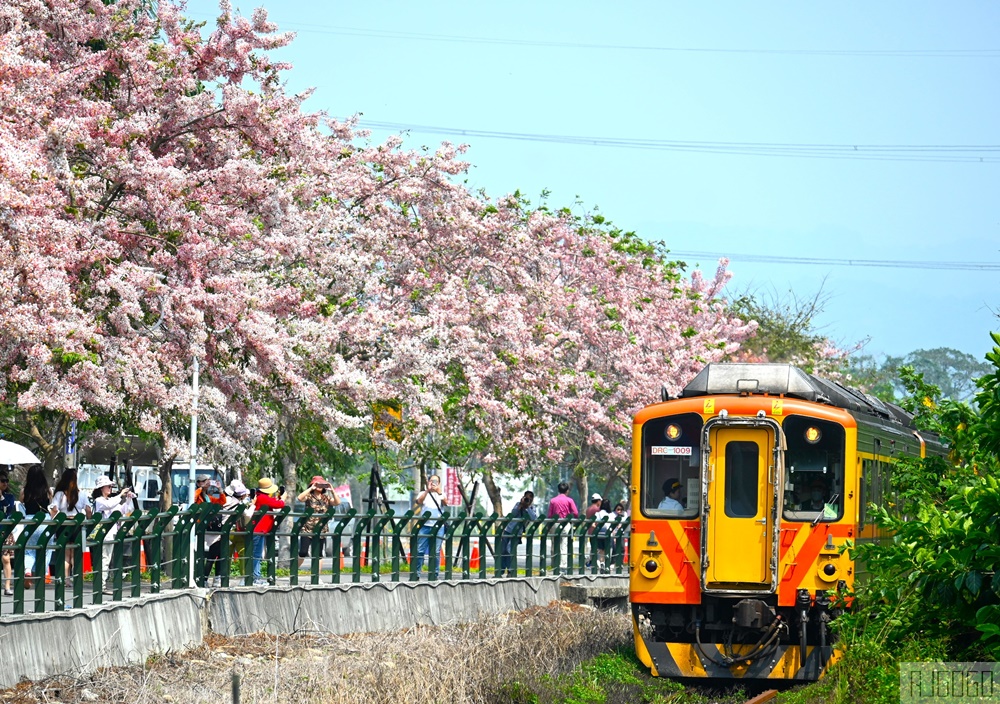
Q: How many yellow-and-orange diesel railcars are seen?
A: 1